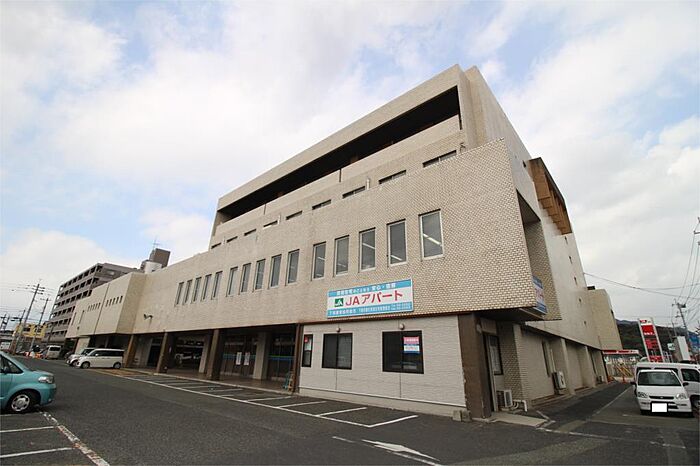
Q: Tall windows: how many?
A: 15